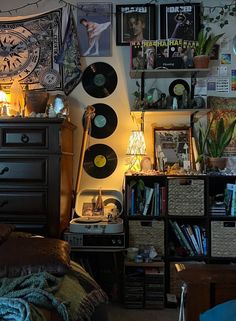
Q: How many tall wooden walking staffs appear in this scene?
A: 1